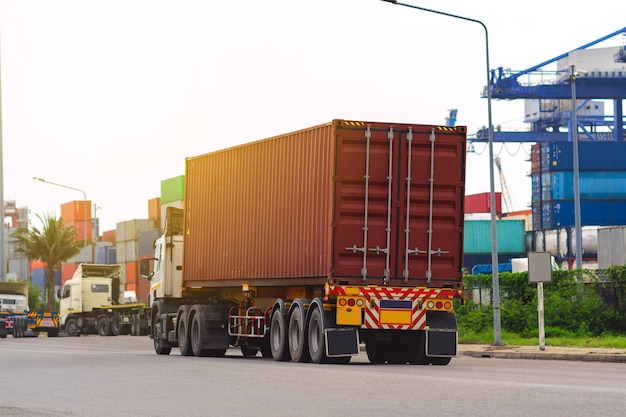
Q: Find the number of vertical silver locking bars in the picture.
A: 4